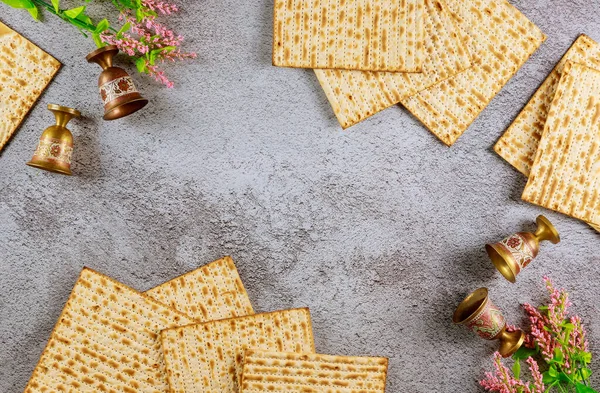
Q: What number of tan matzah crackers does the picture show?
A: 10